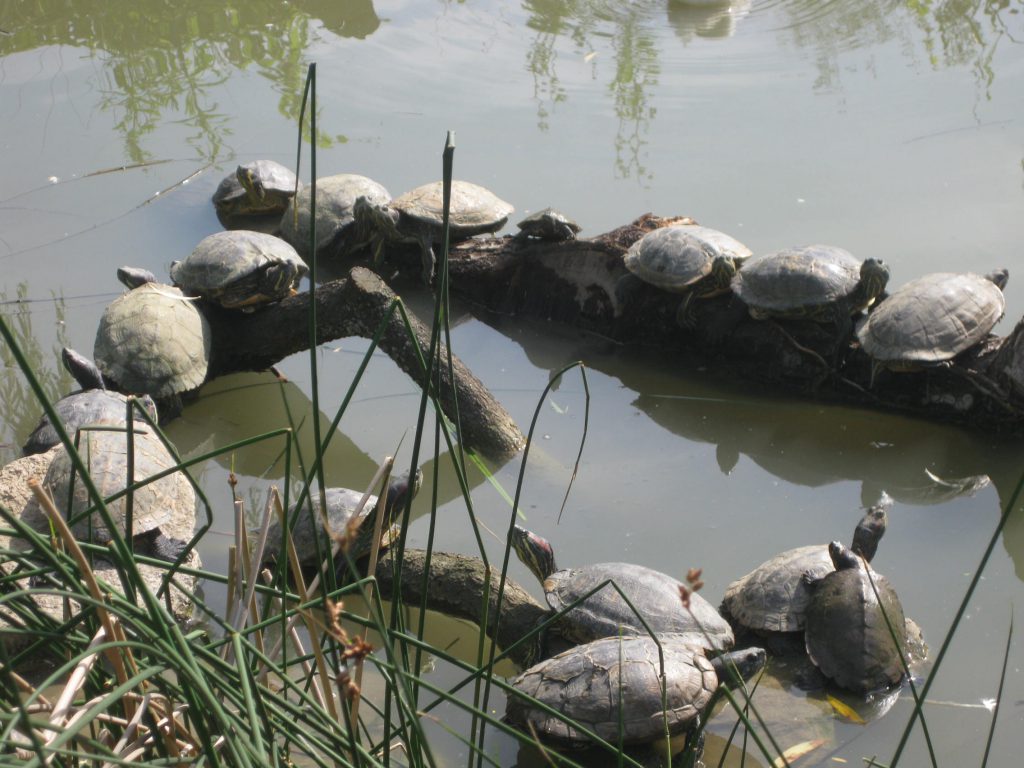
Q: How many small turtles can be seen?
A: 1